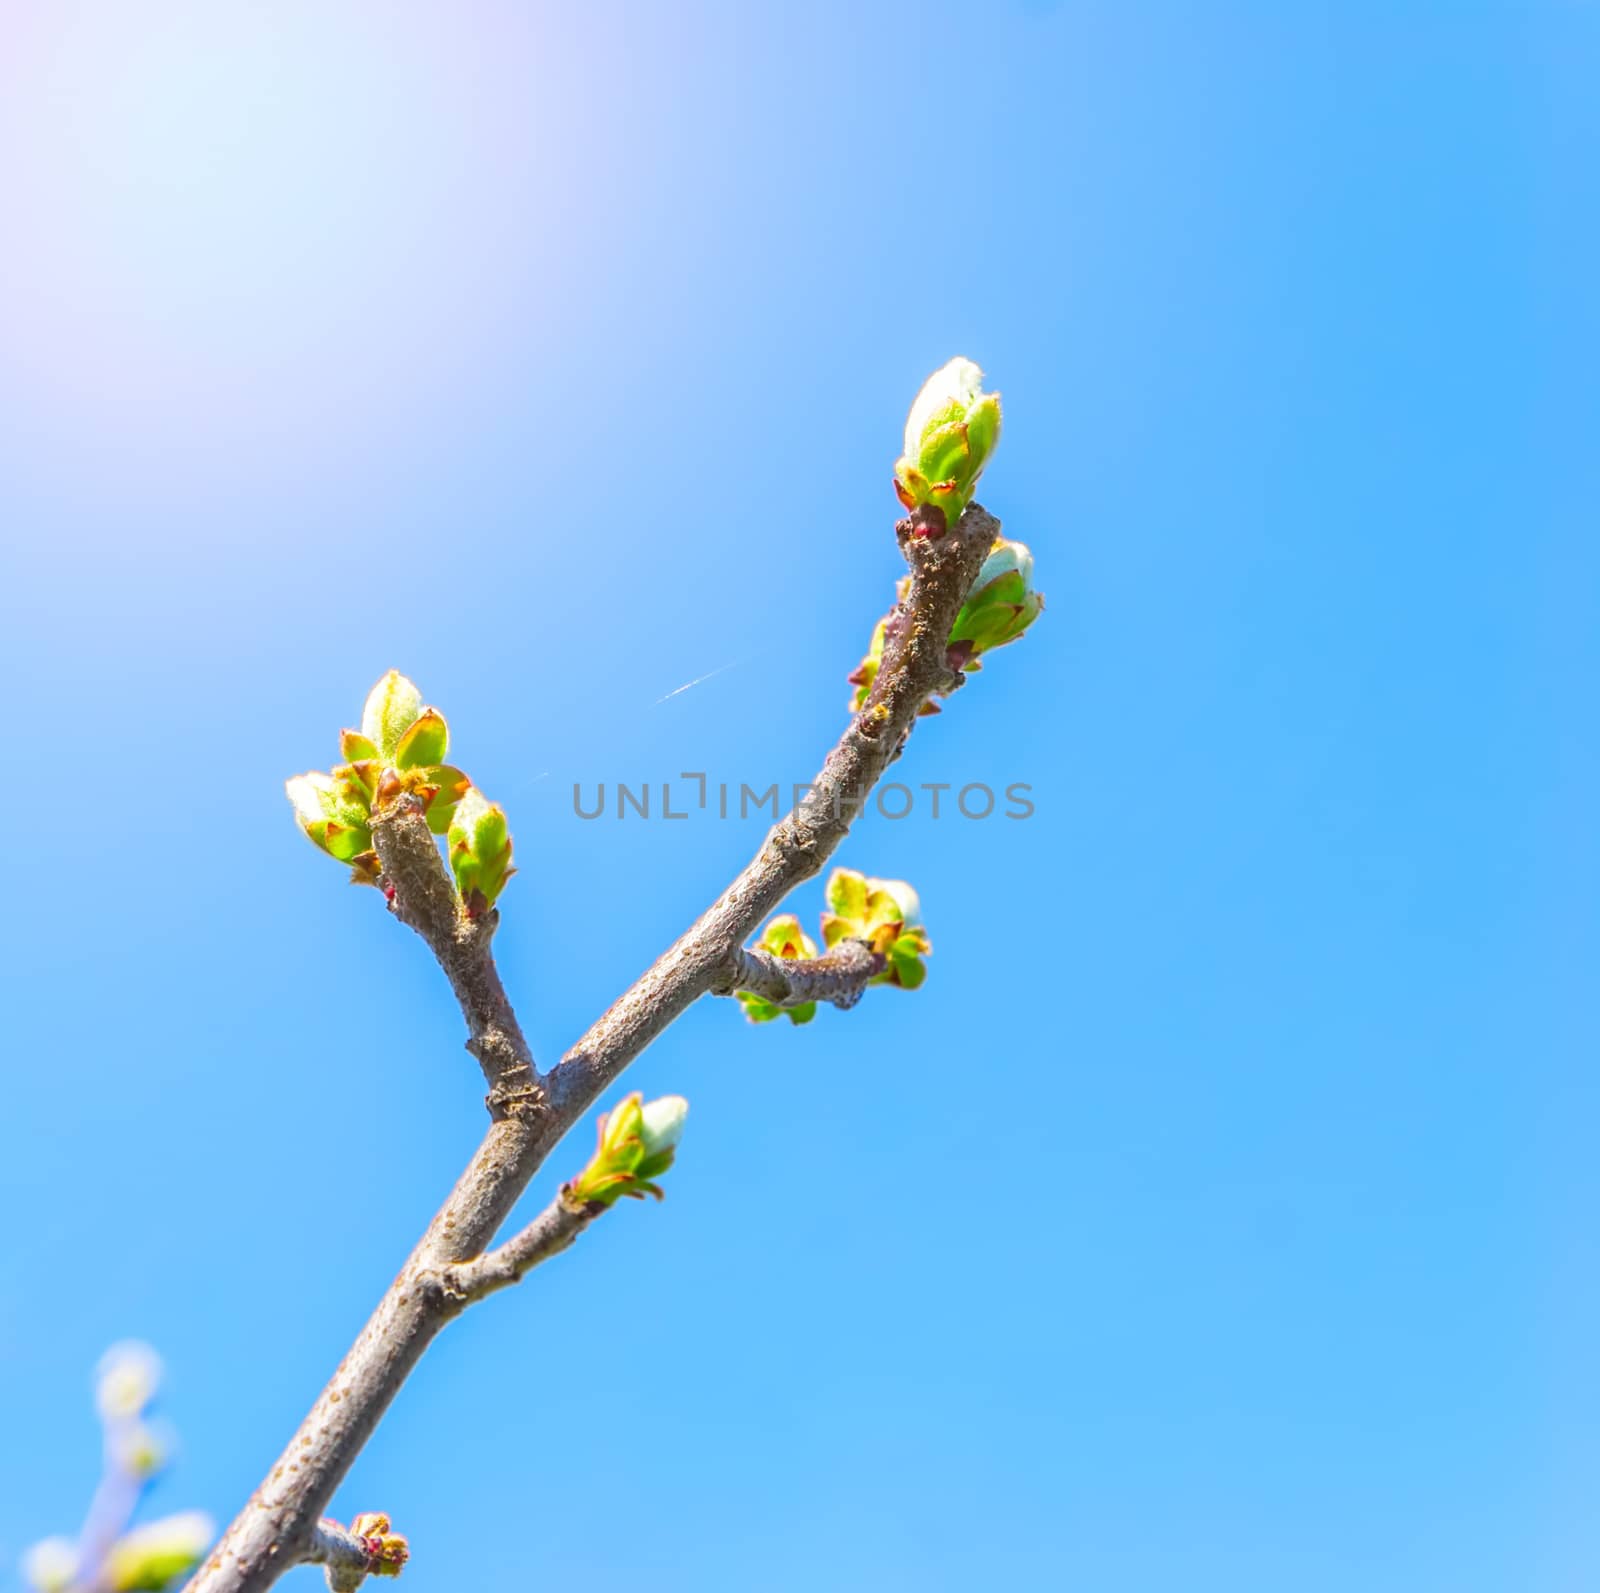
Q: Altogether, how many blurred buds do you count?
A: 4